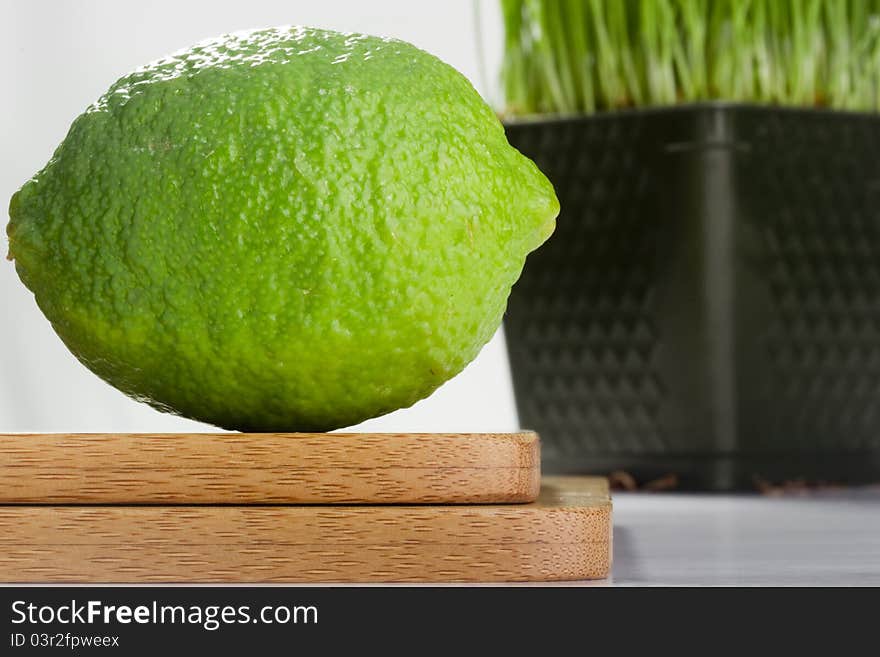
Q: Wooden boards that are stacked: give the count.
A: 2